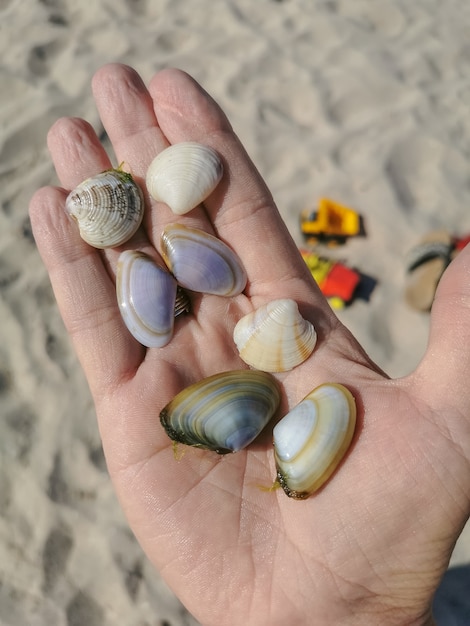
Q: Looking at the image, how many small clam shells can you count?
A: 7